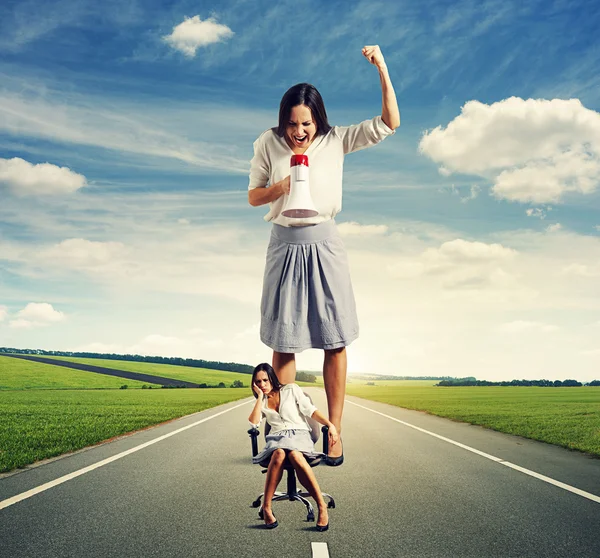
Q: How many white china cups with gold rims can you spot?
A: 0